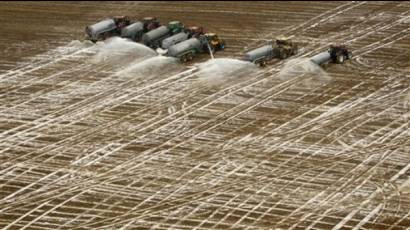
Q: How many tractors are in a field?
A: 7